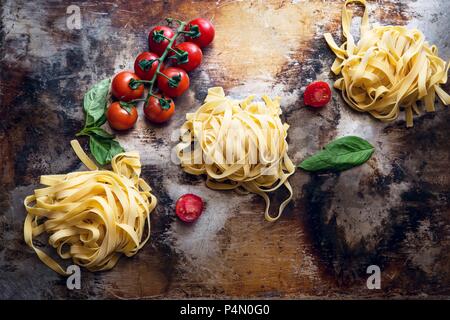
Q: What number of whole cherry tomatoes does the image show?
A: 8